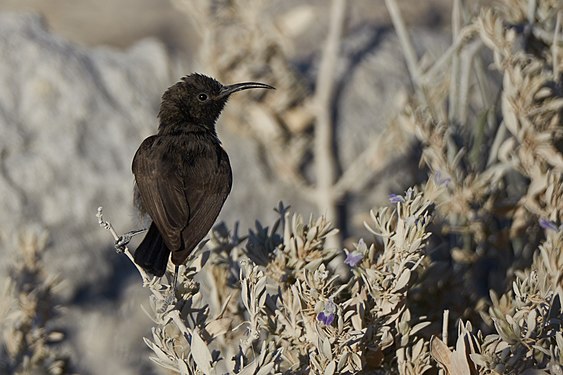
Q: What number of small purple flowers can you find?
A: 5